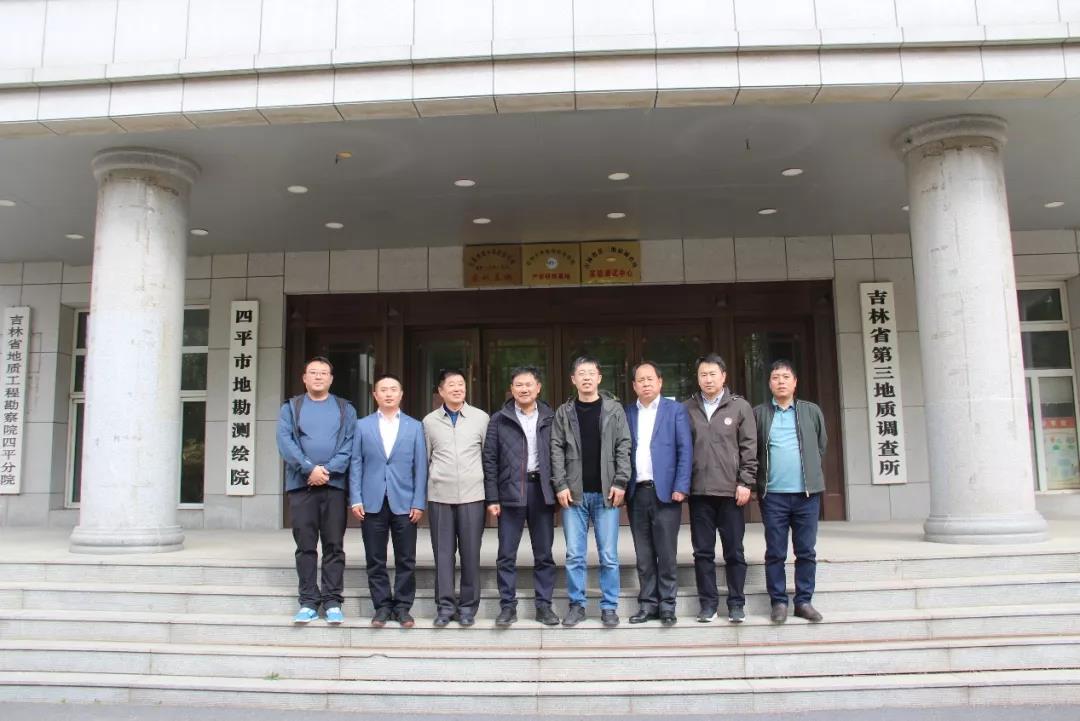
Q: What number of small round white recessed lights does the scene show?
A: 13